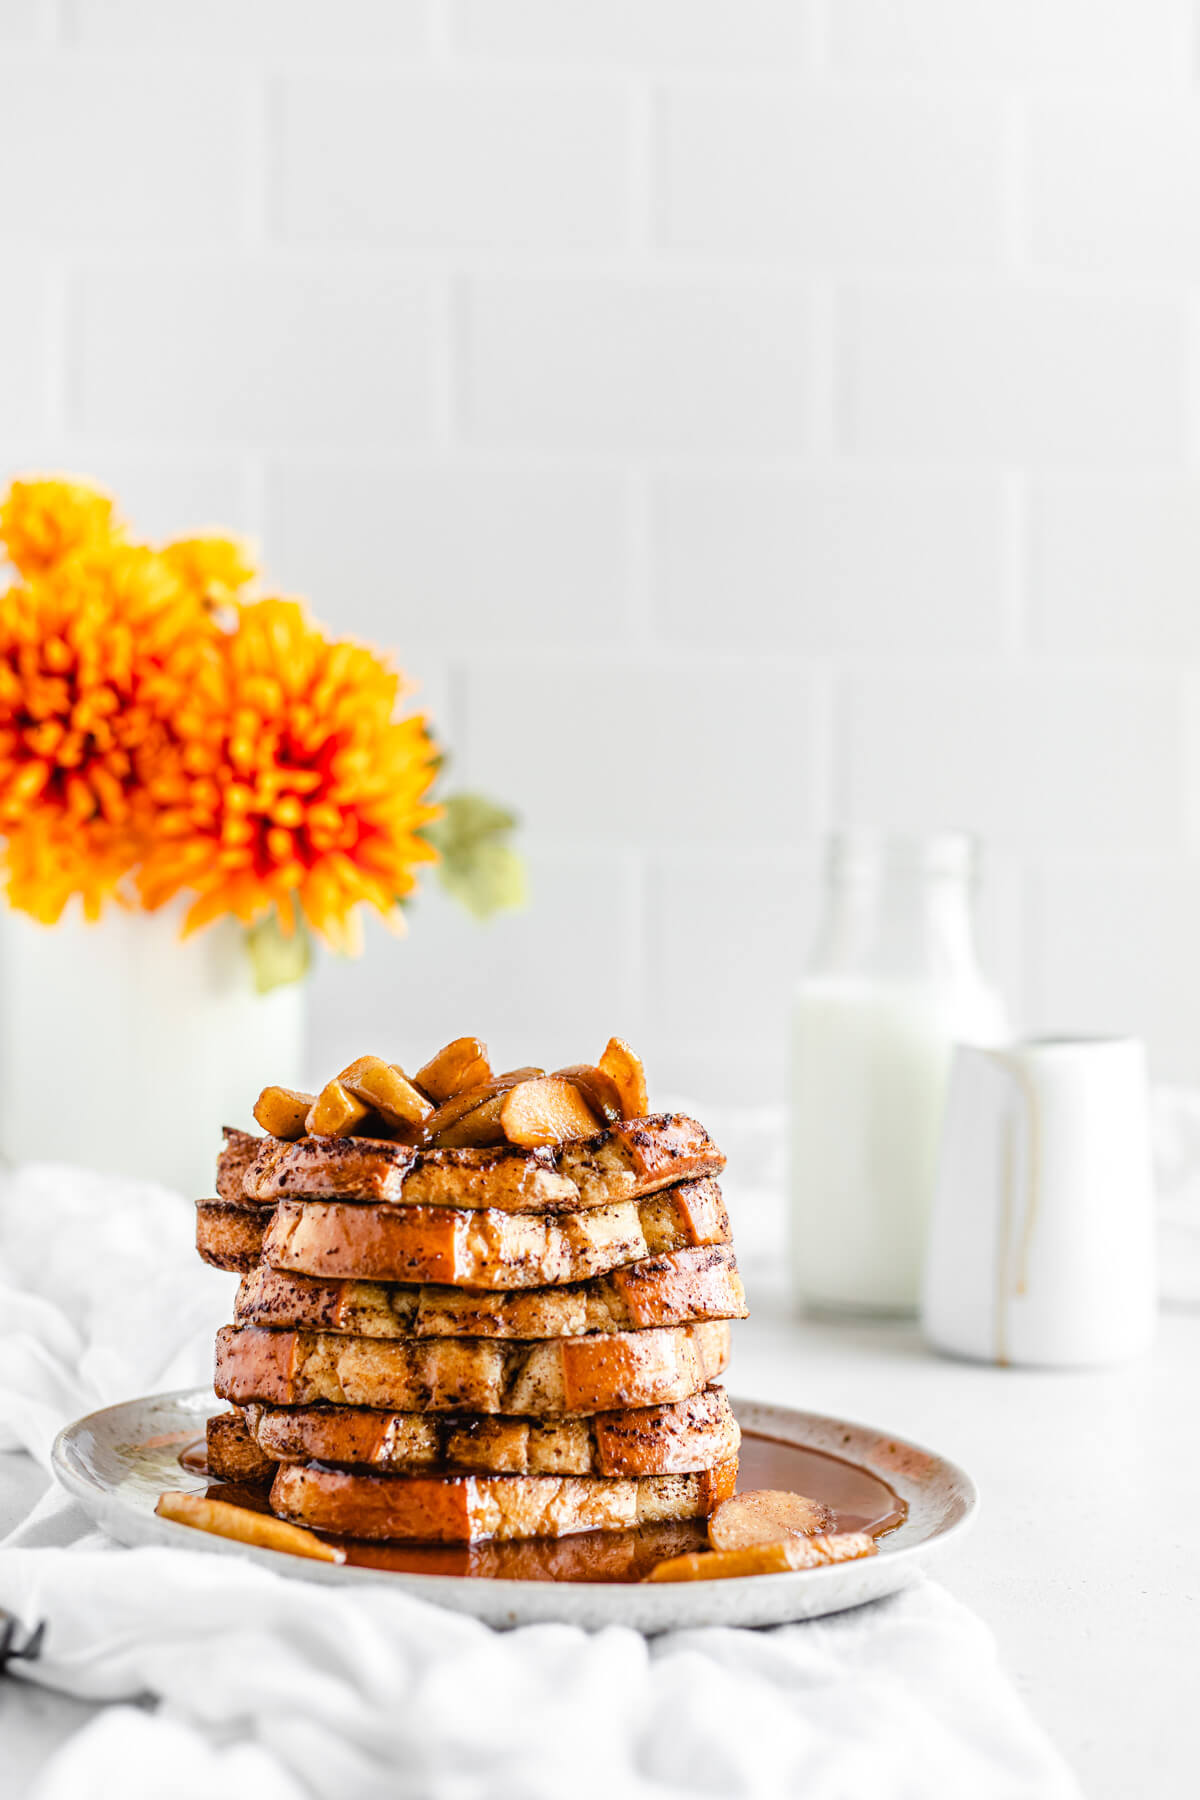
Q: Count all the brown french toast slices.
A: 6